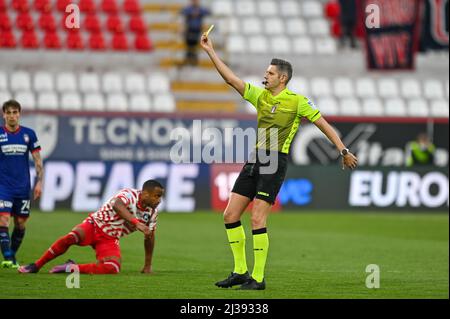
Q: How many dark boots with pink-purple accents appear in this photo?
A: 2